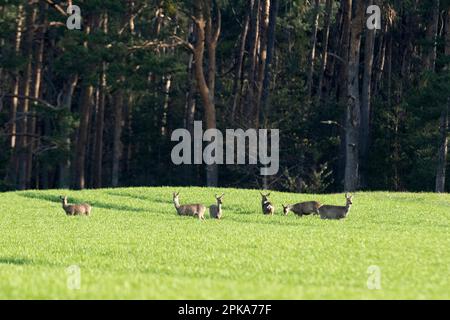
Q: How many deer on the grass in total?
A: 6